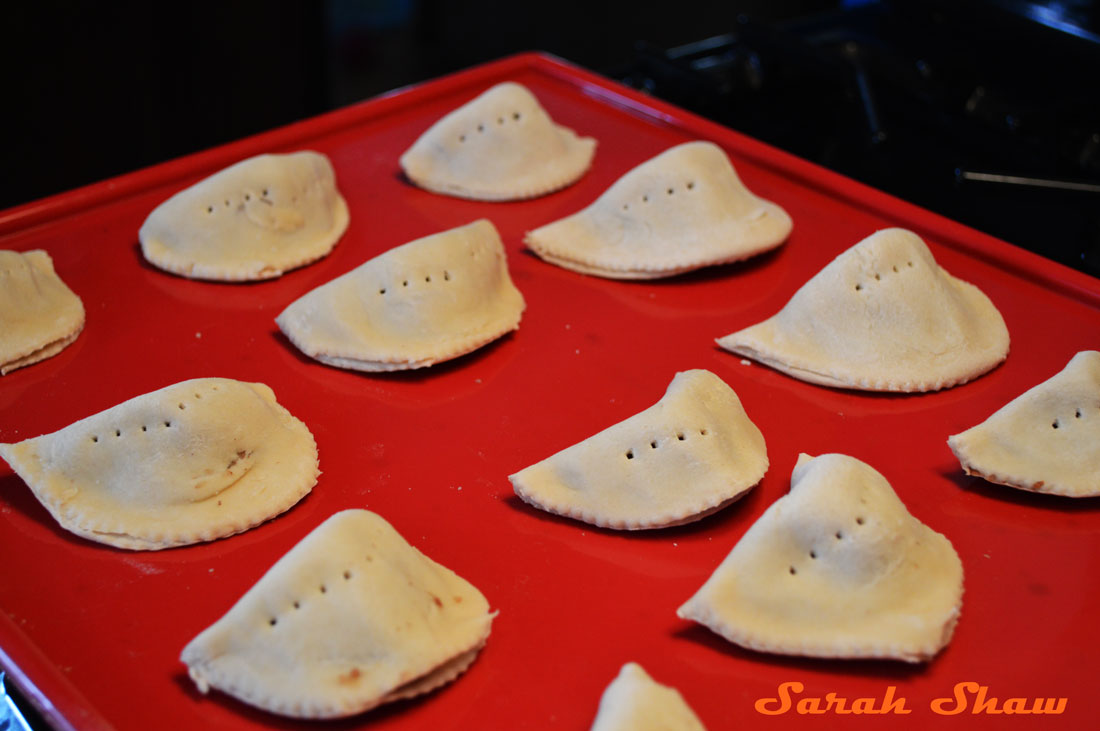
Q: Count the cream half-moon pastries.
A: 12